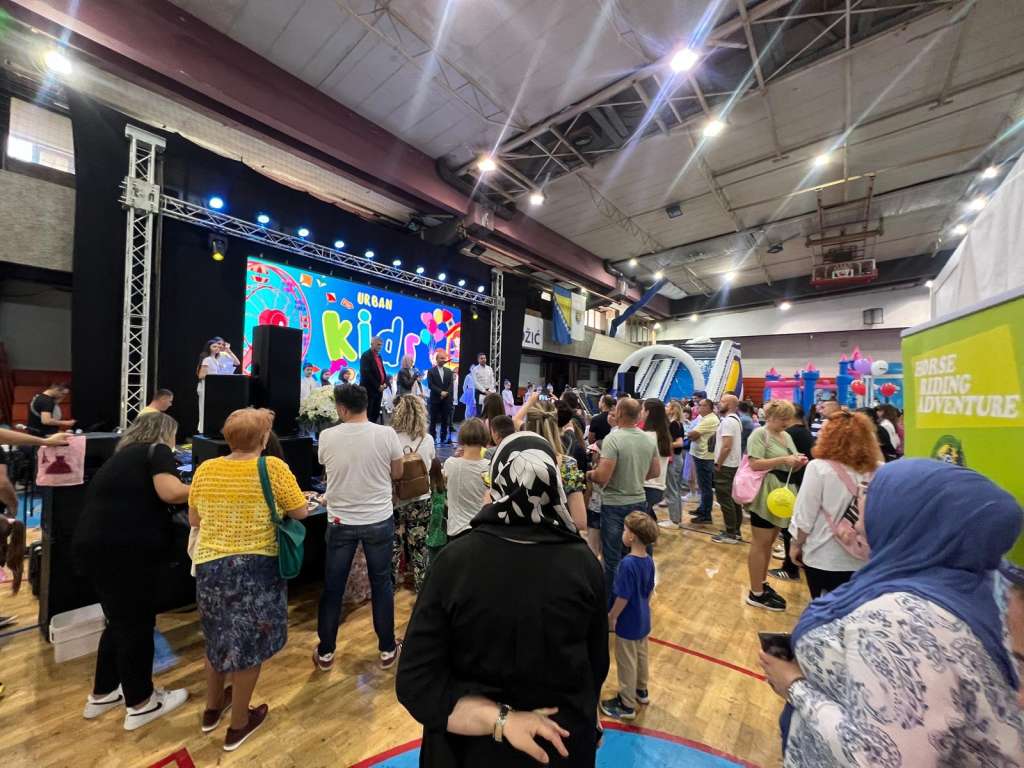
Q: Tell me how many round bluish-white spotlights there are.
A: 10